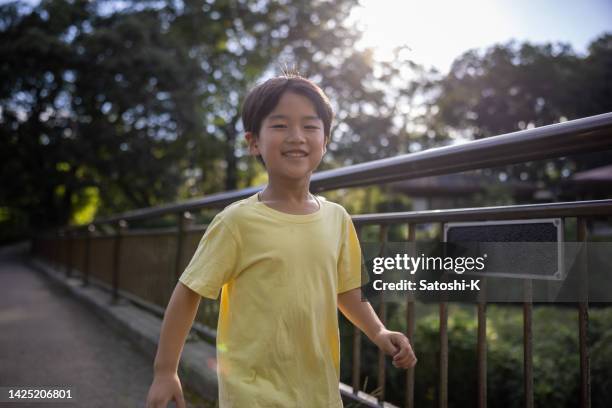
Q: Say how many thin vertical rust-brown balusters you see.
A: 7